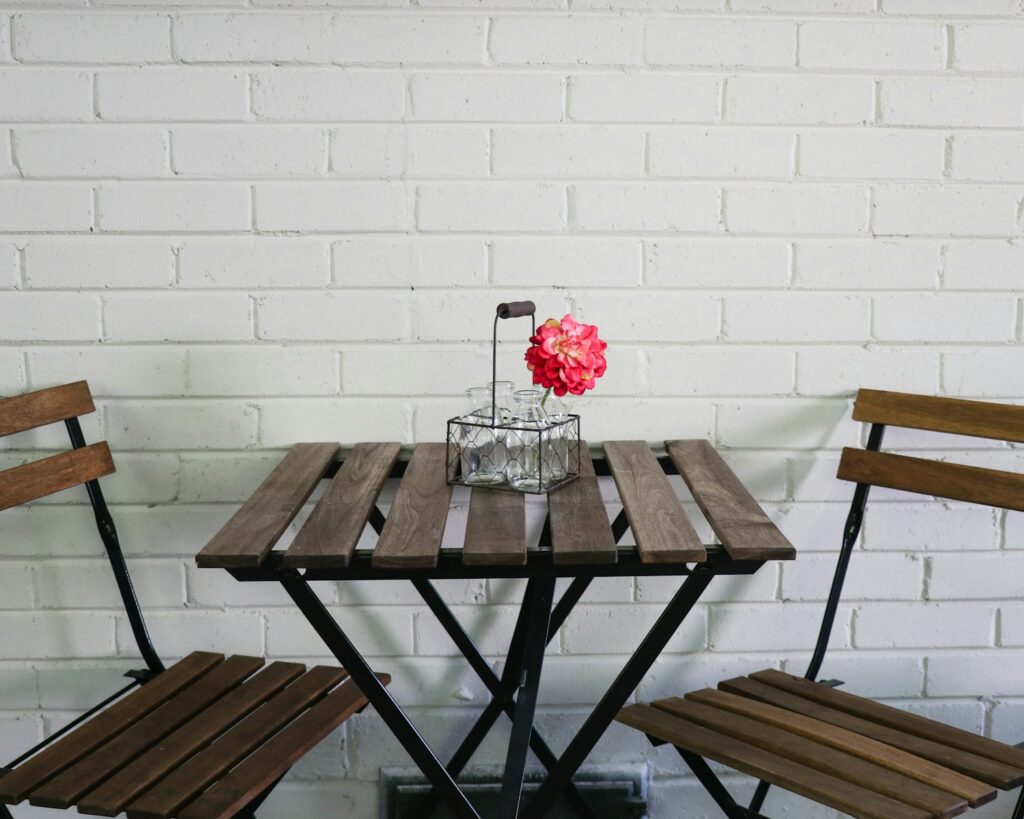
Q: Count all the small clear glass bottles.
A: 4